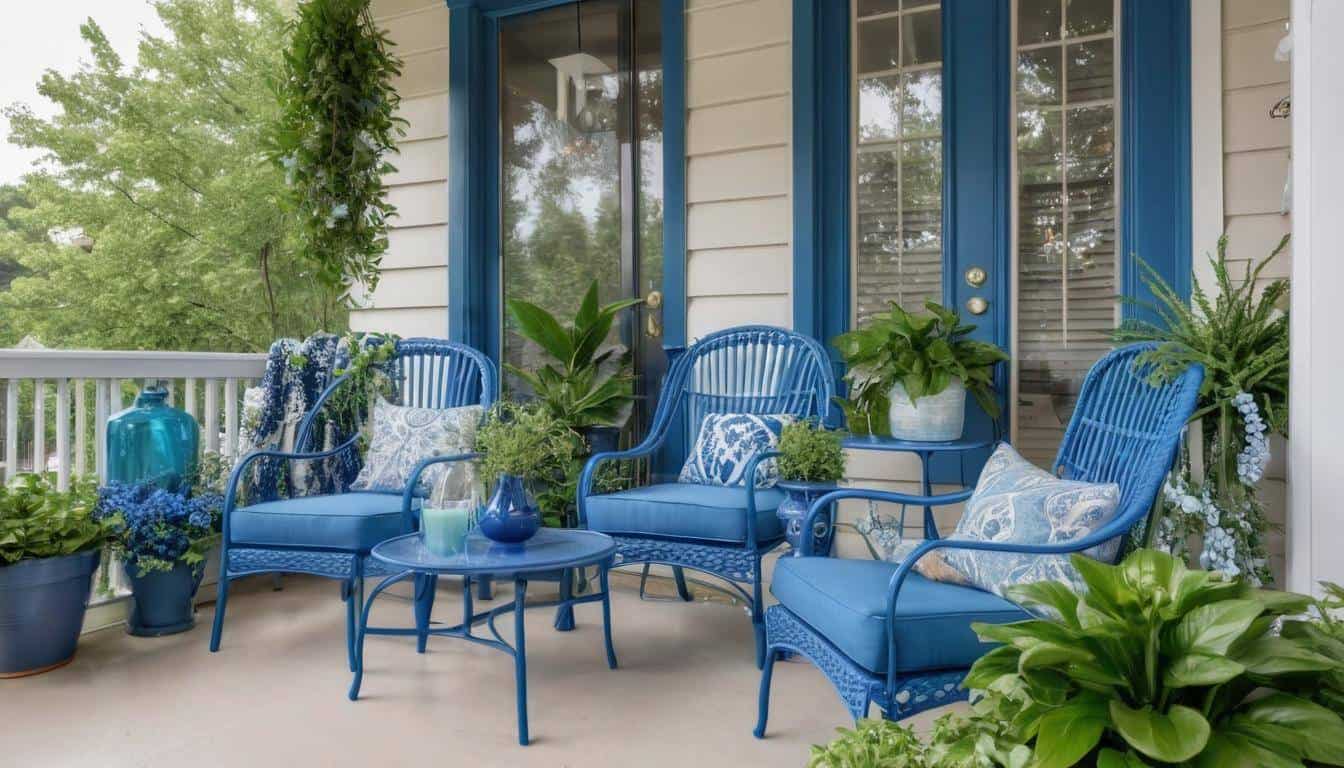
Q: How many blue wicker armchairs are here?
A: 3